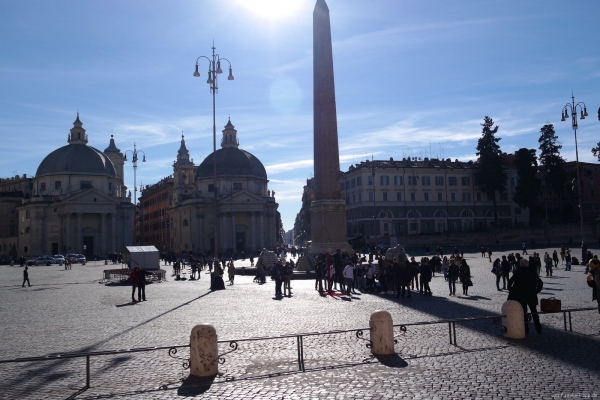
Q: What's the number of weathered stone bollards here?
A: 3